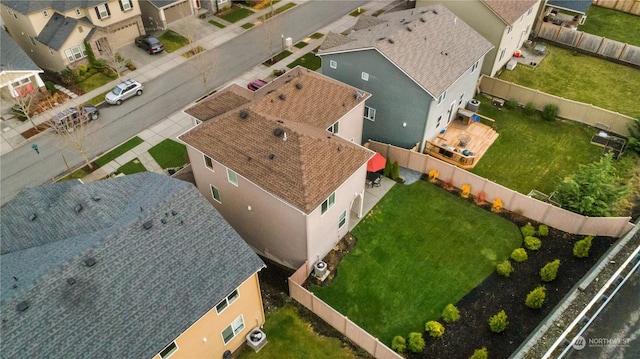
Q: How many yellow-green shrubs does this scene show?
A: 14